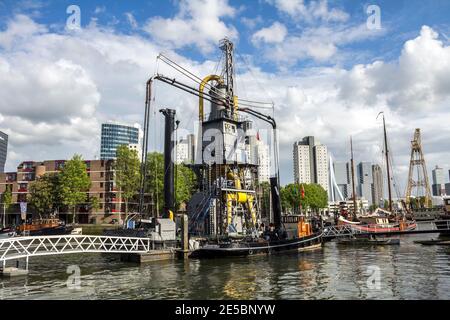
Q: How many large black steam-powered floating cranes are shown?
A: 1